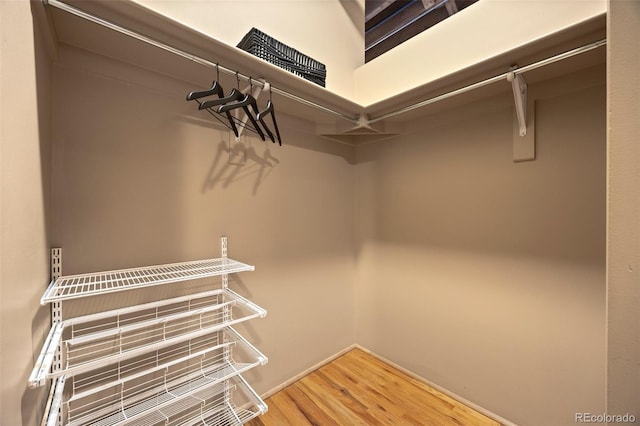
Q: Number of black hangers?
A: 4